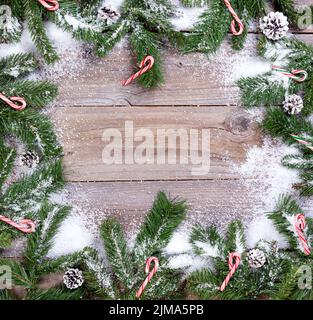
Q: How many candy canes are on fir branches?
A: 10